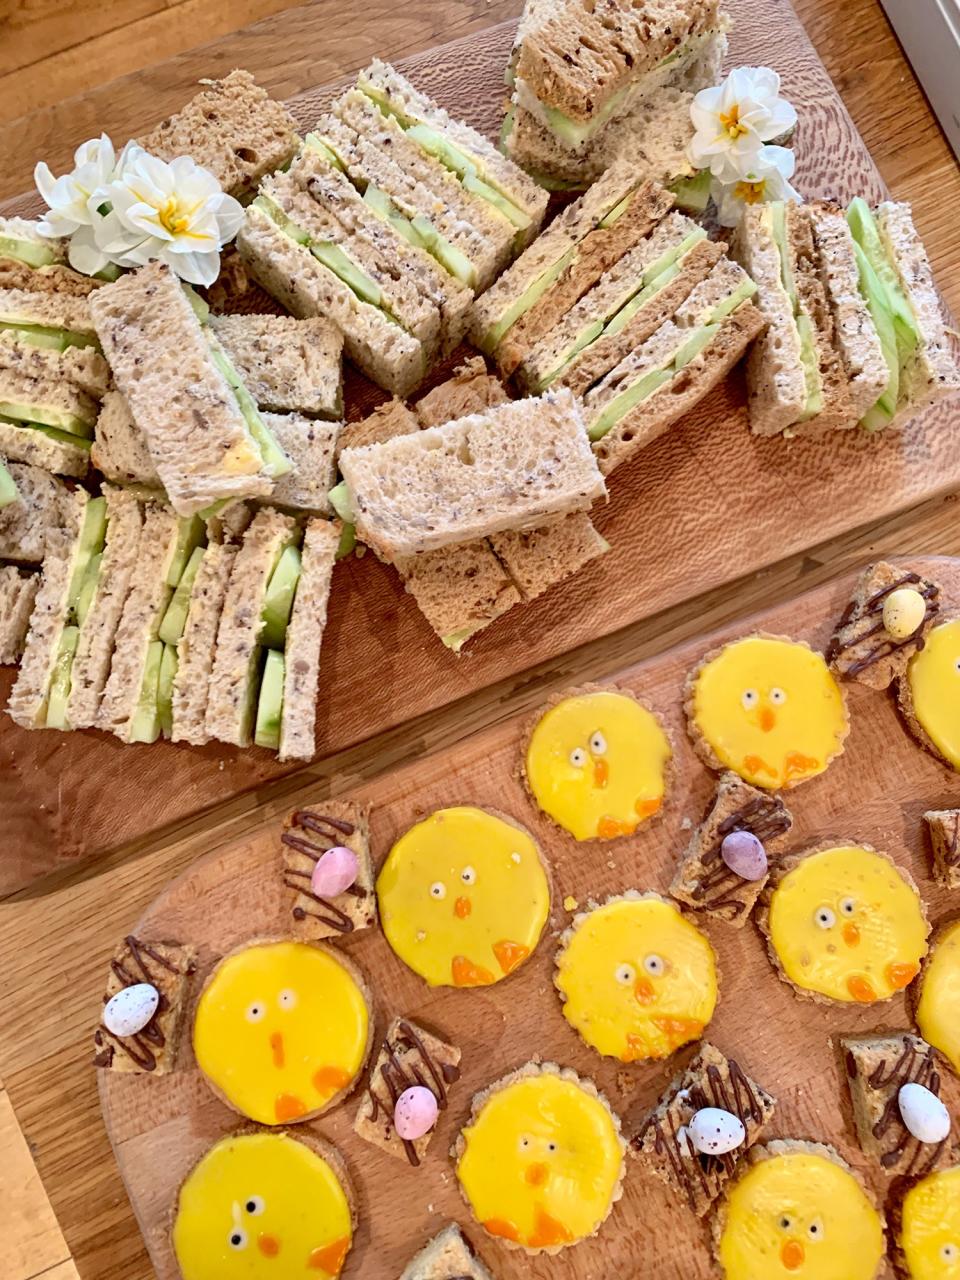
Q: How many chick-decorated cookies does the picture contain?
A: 12